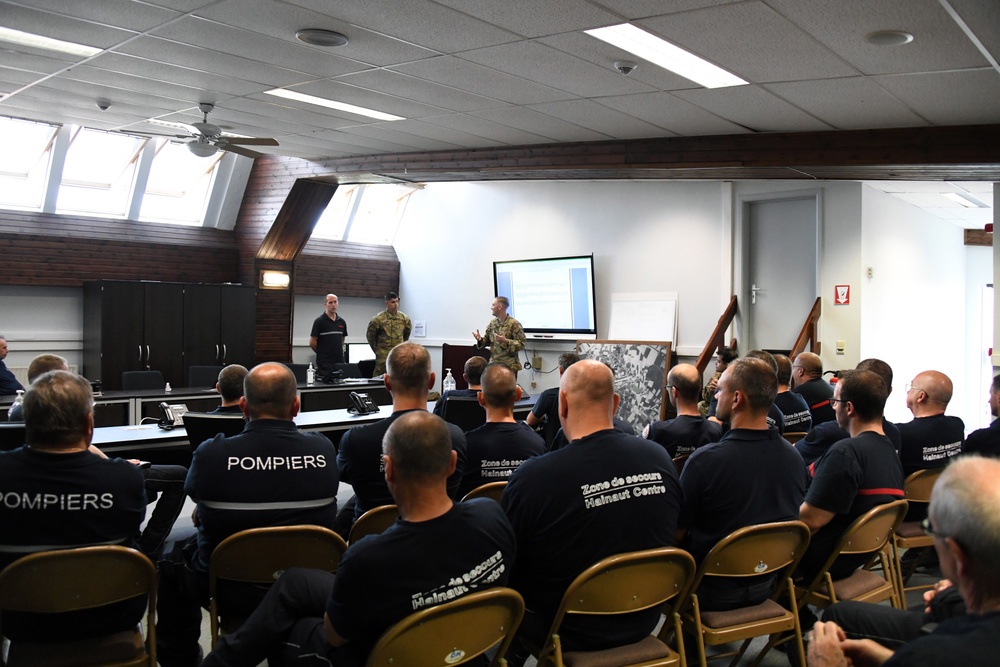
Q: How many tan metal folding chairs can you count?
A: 11